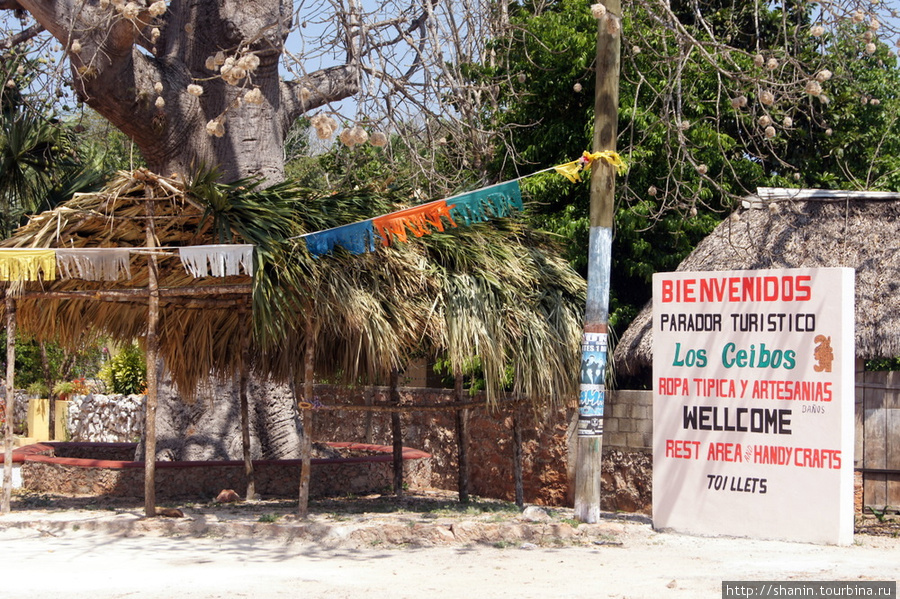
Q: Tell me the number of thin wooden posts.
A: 7